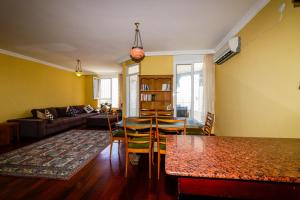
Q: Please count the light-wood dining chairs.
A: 6